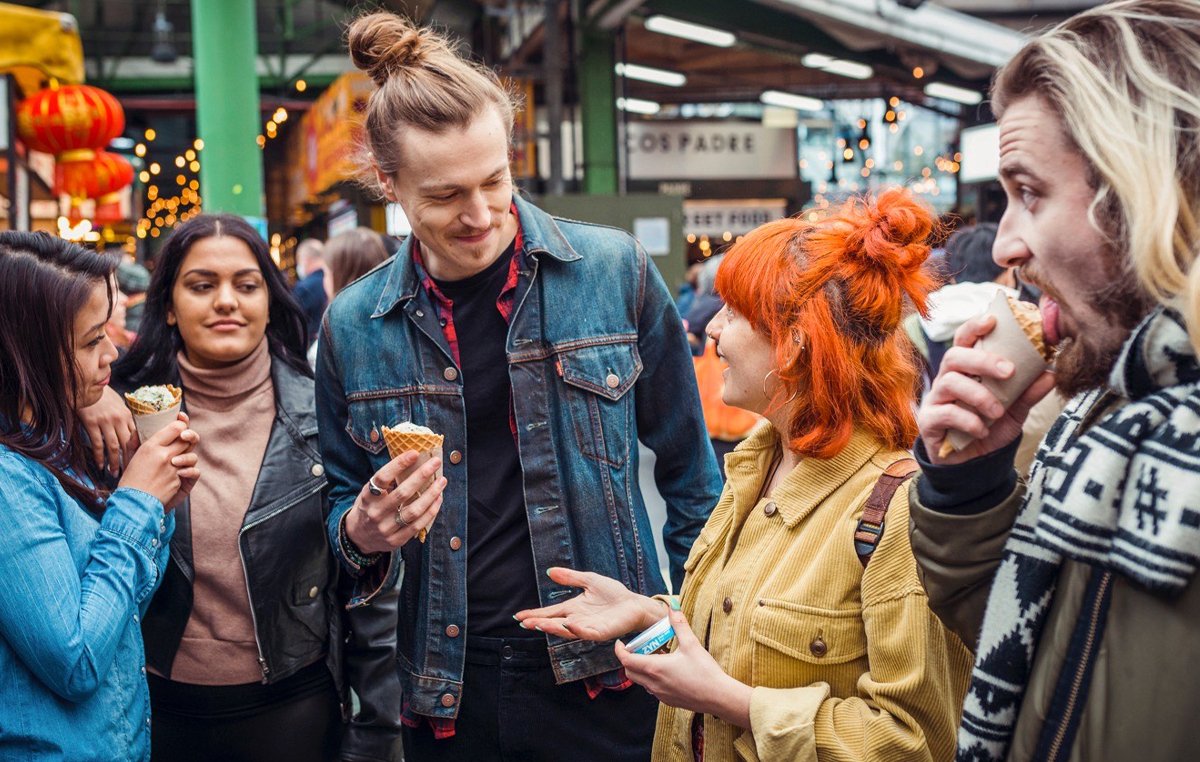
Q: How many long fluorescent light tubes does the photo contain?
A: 6